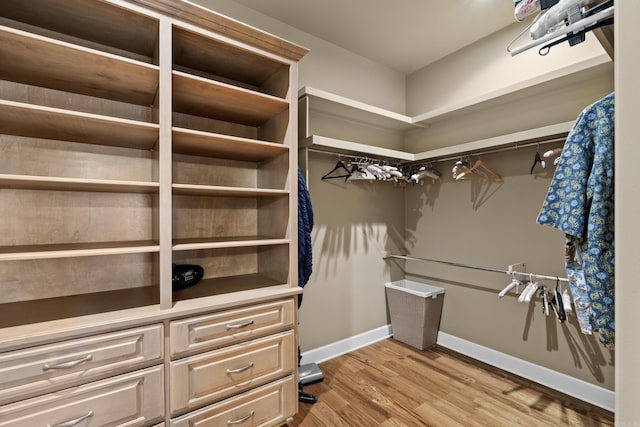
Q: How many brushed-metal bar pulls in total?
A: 5